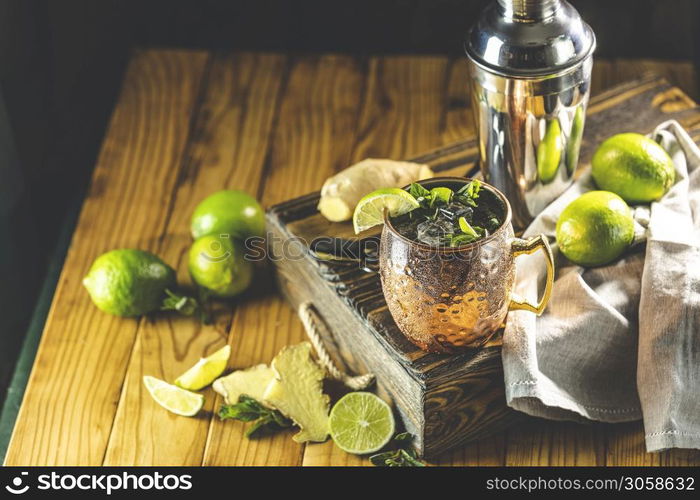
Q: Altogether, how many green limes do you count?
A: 5